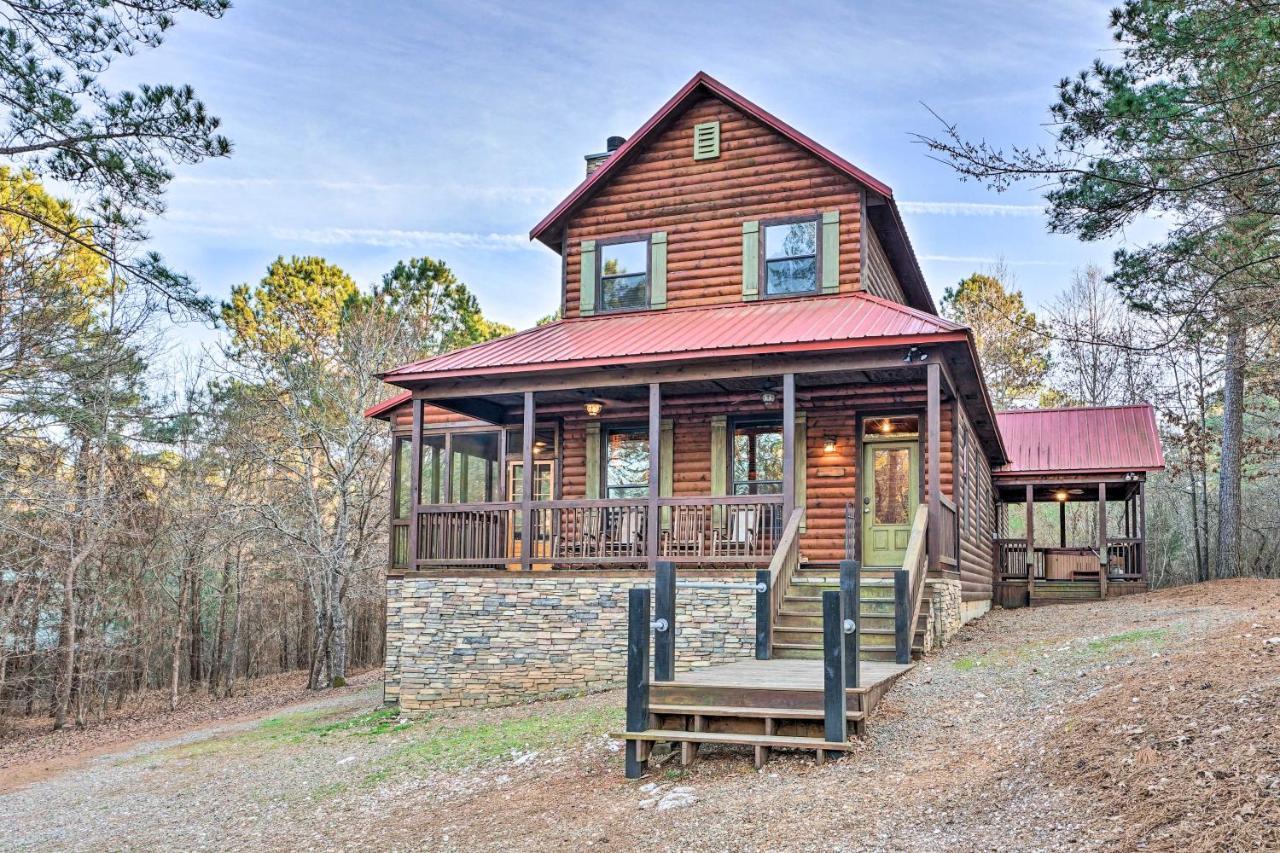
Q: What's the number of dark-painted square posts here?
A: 6